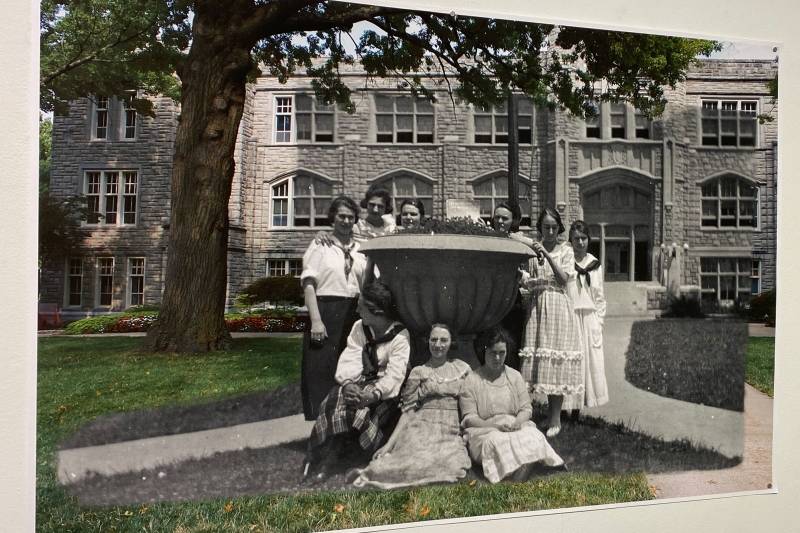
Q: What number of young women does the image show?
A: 9